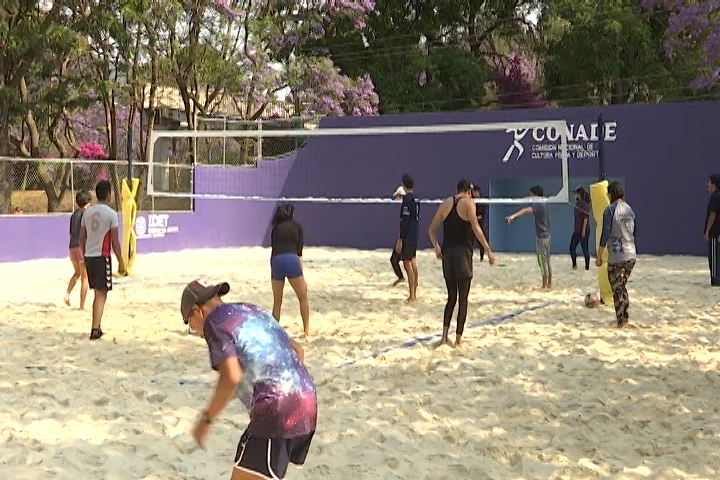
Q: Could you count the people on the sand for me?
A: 12